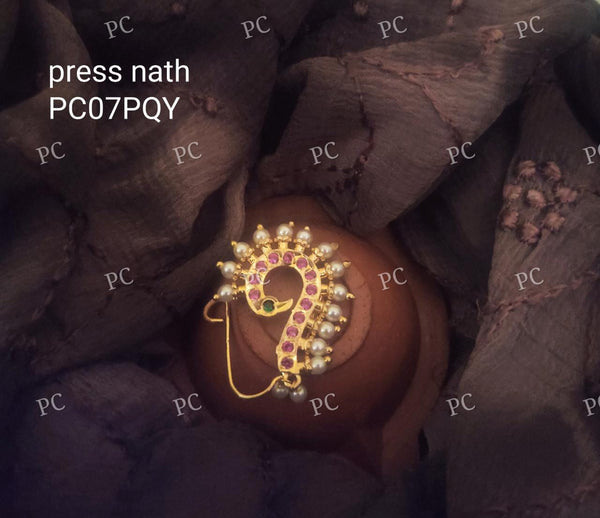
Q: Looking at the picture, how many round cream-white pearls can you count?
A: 15